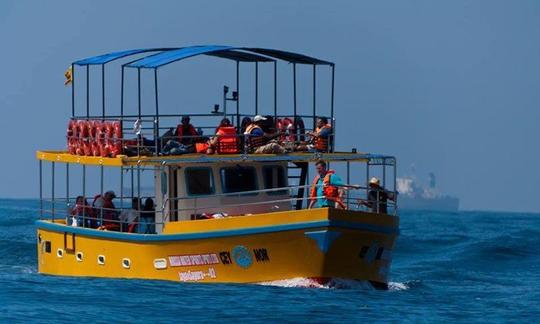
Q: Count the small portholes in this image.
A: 4